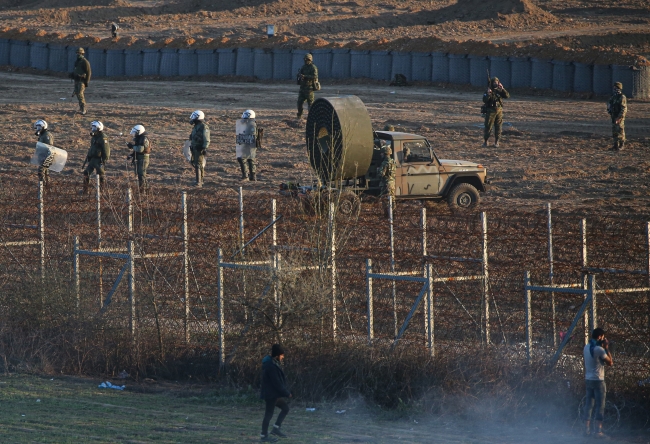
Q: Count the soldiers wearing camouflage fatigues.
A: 5